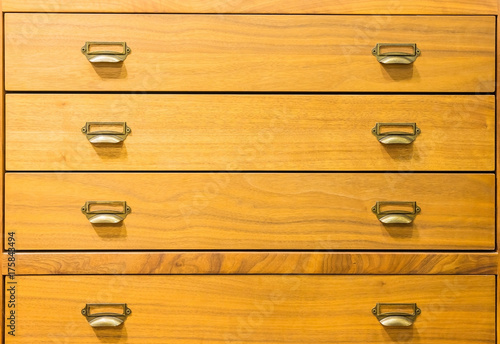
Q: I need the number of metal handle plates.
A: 8